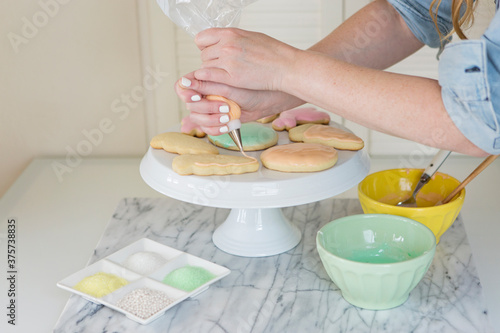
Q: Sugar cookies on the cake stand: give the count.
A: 8